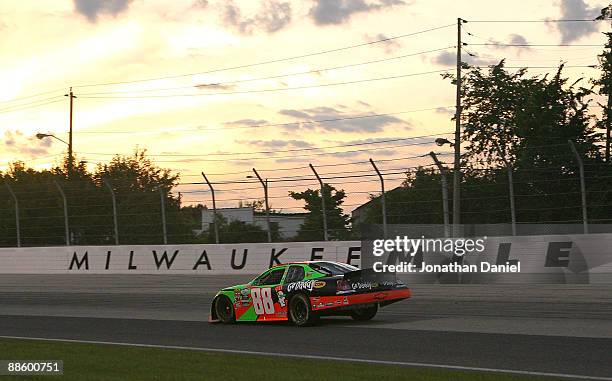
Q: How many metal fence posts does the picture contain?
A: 11